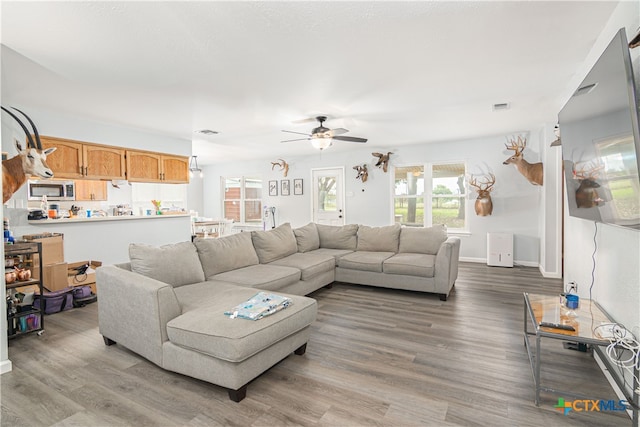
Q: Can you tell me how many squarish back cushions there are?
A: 7